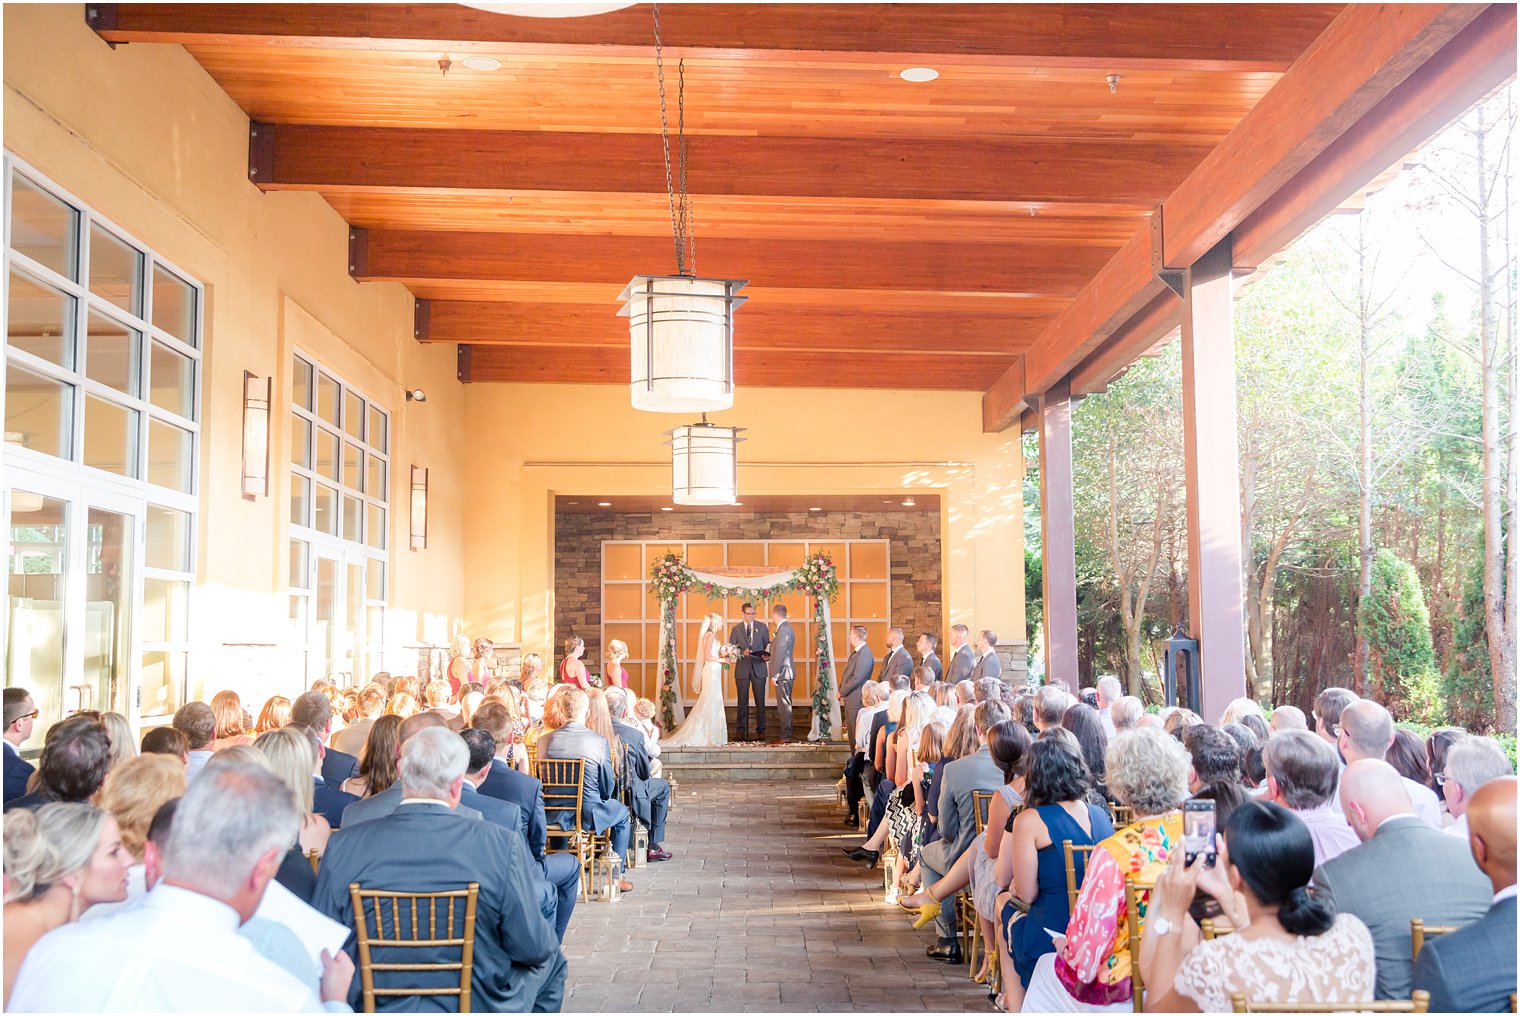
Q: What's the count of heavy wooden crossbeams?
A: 5